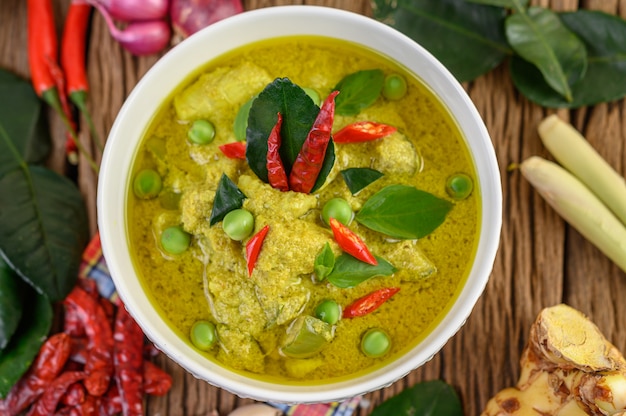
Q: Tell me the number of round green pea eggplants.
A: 11